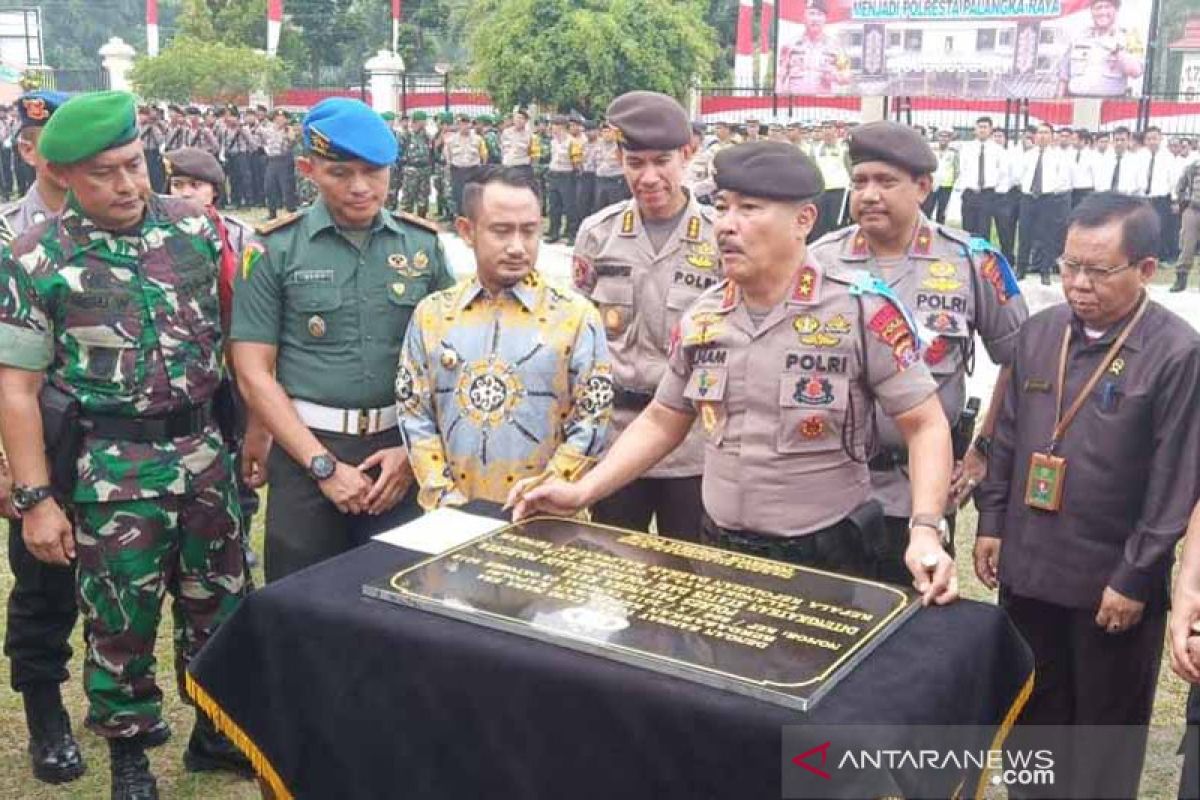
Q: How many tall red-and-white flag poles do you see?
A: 5